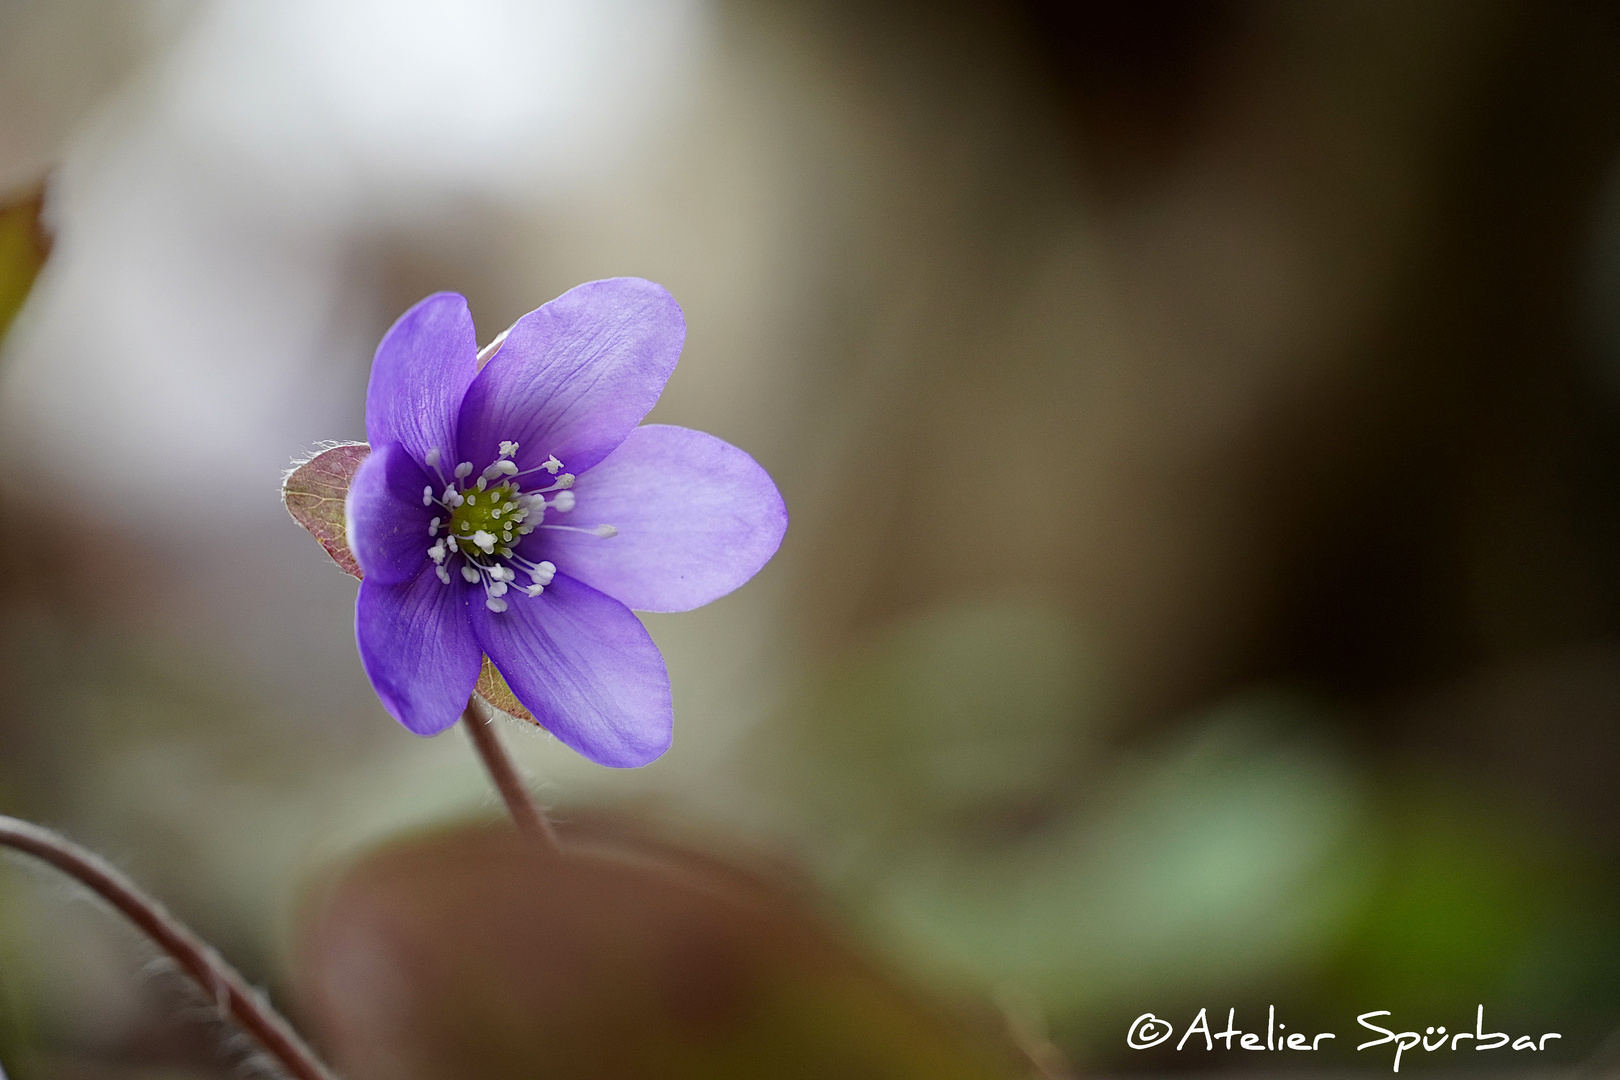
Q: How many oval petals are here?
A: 6